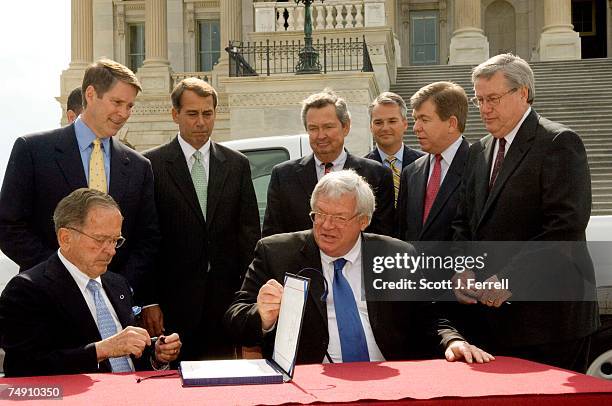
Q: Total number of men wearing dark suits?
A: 8